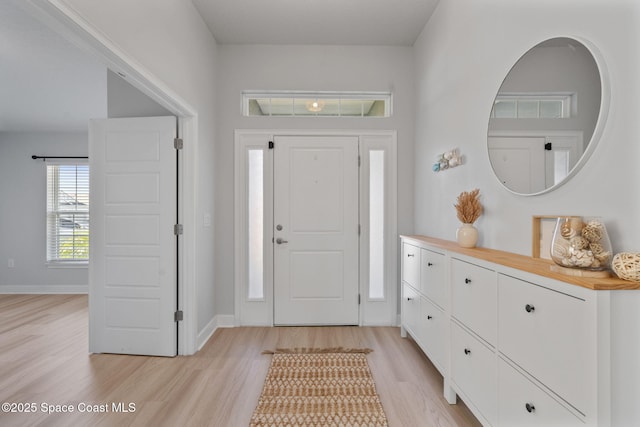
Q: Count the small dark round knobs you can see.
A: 8